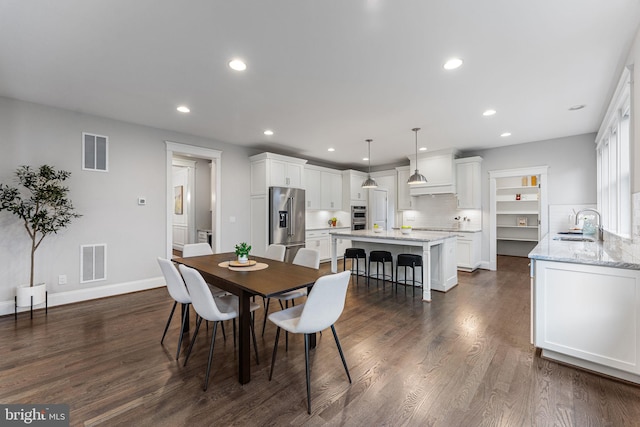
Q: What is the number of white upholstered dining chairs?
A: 6